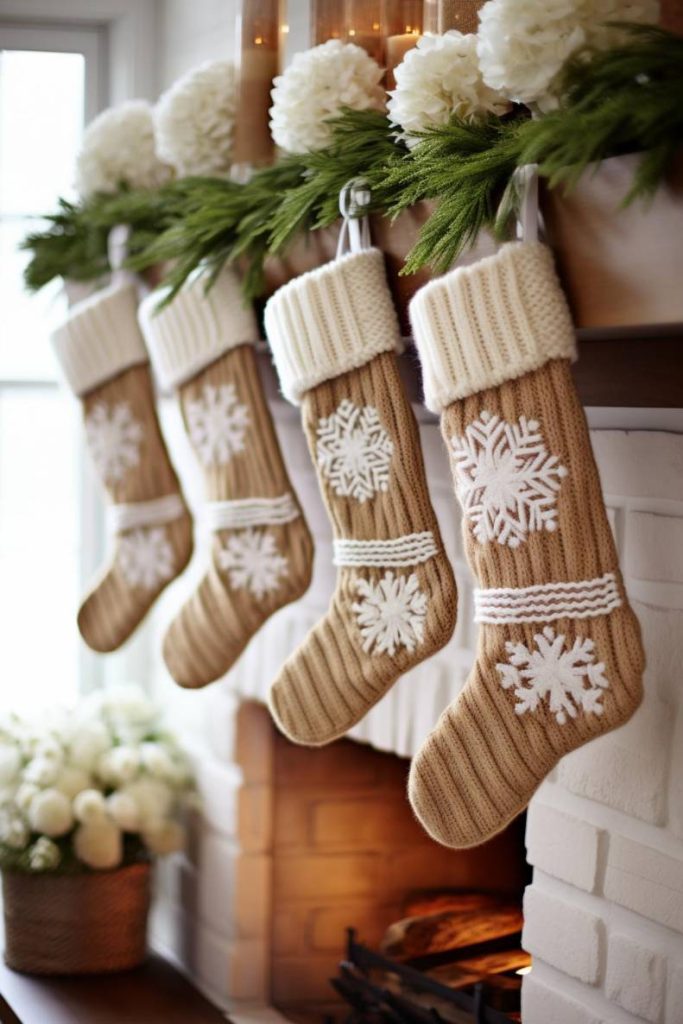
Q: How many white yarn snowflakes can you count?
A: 8